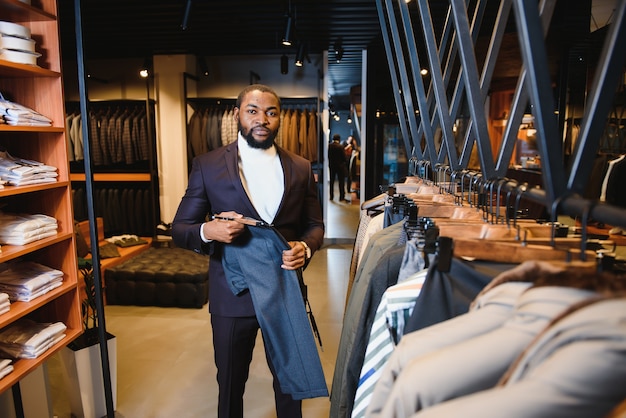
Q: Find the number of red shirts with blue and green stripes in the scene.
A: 0